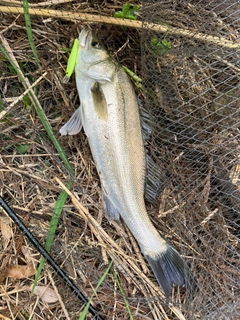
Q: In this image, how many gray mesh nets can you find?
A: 1